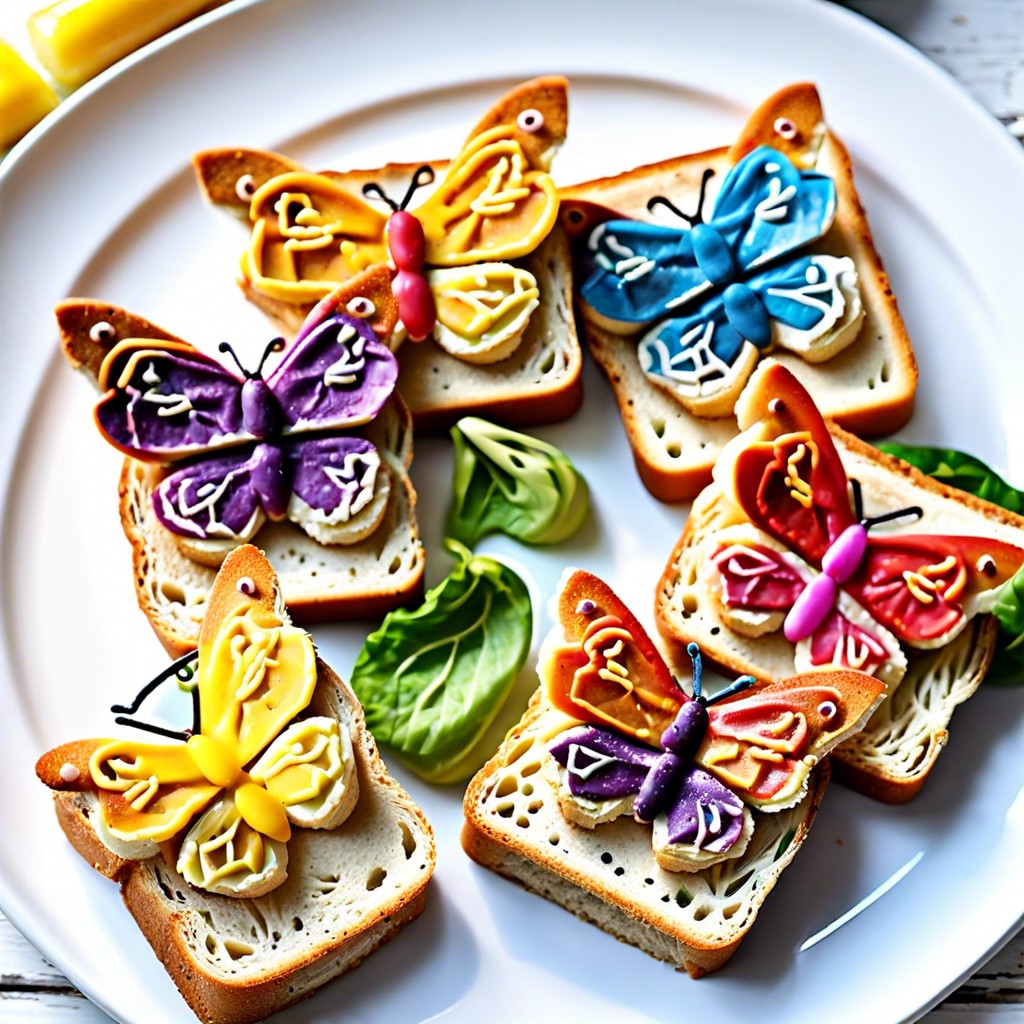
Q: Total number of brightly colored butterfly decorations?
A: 6